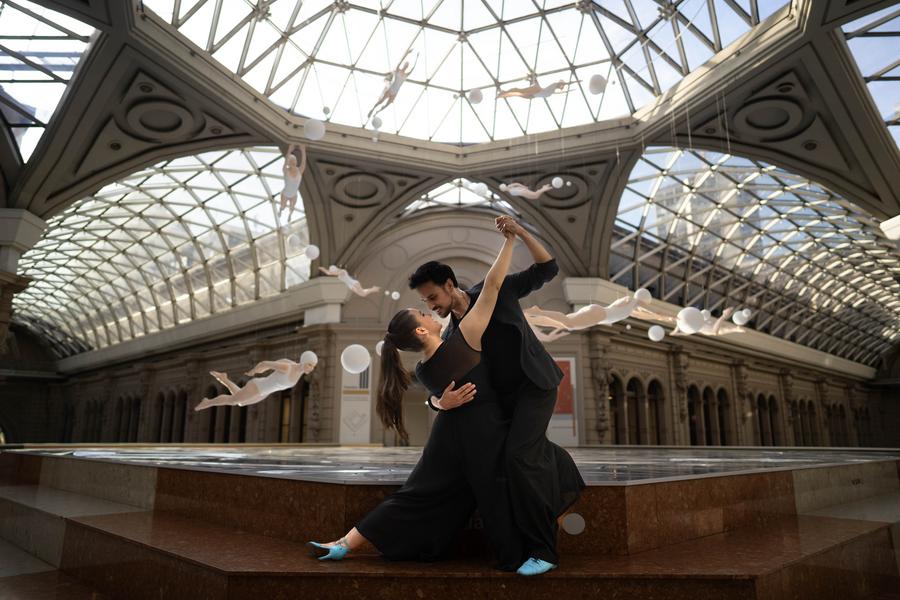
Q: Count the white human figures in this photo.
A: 8